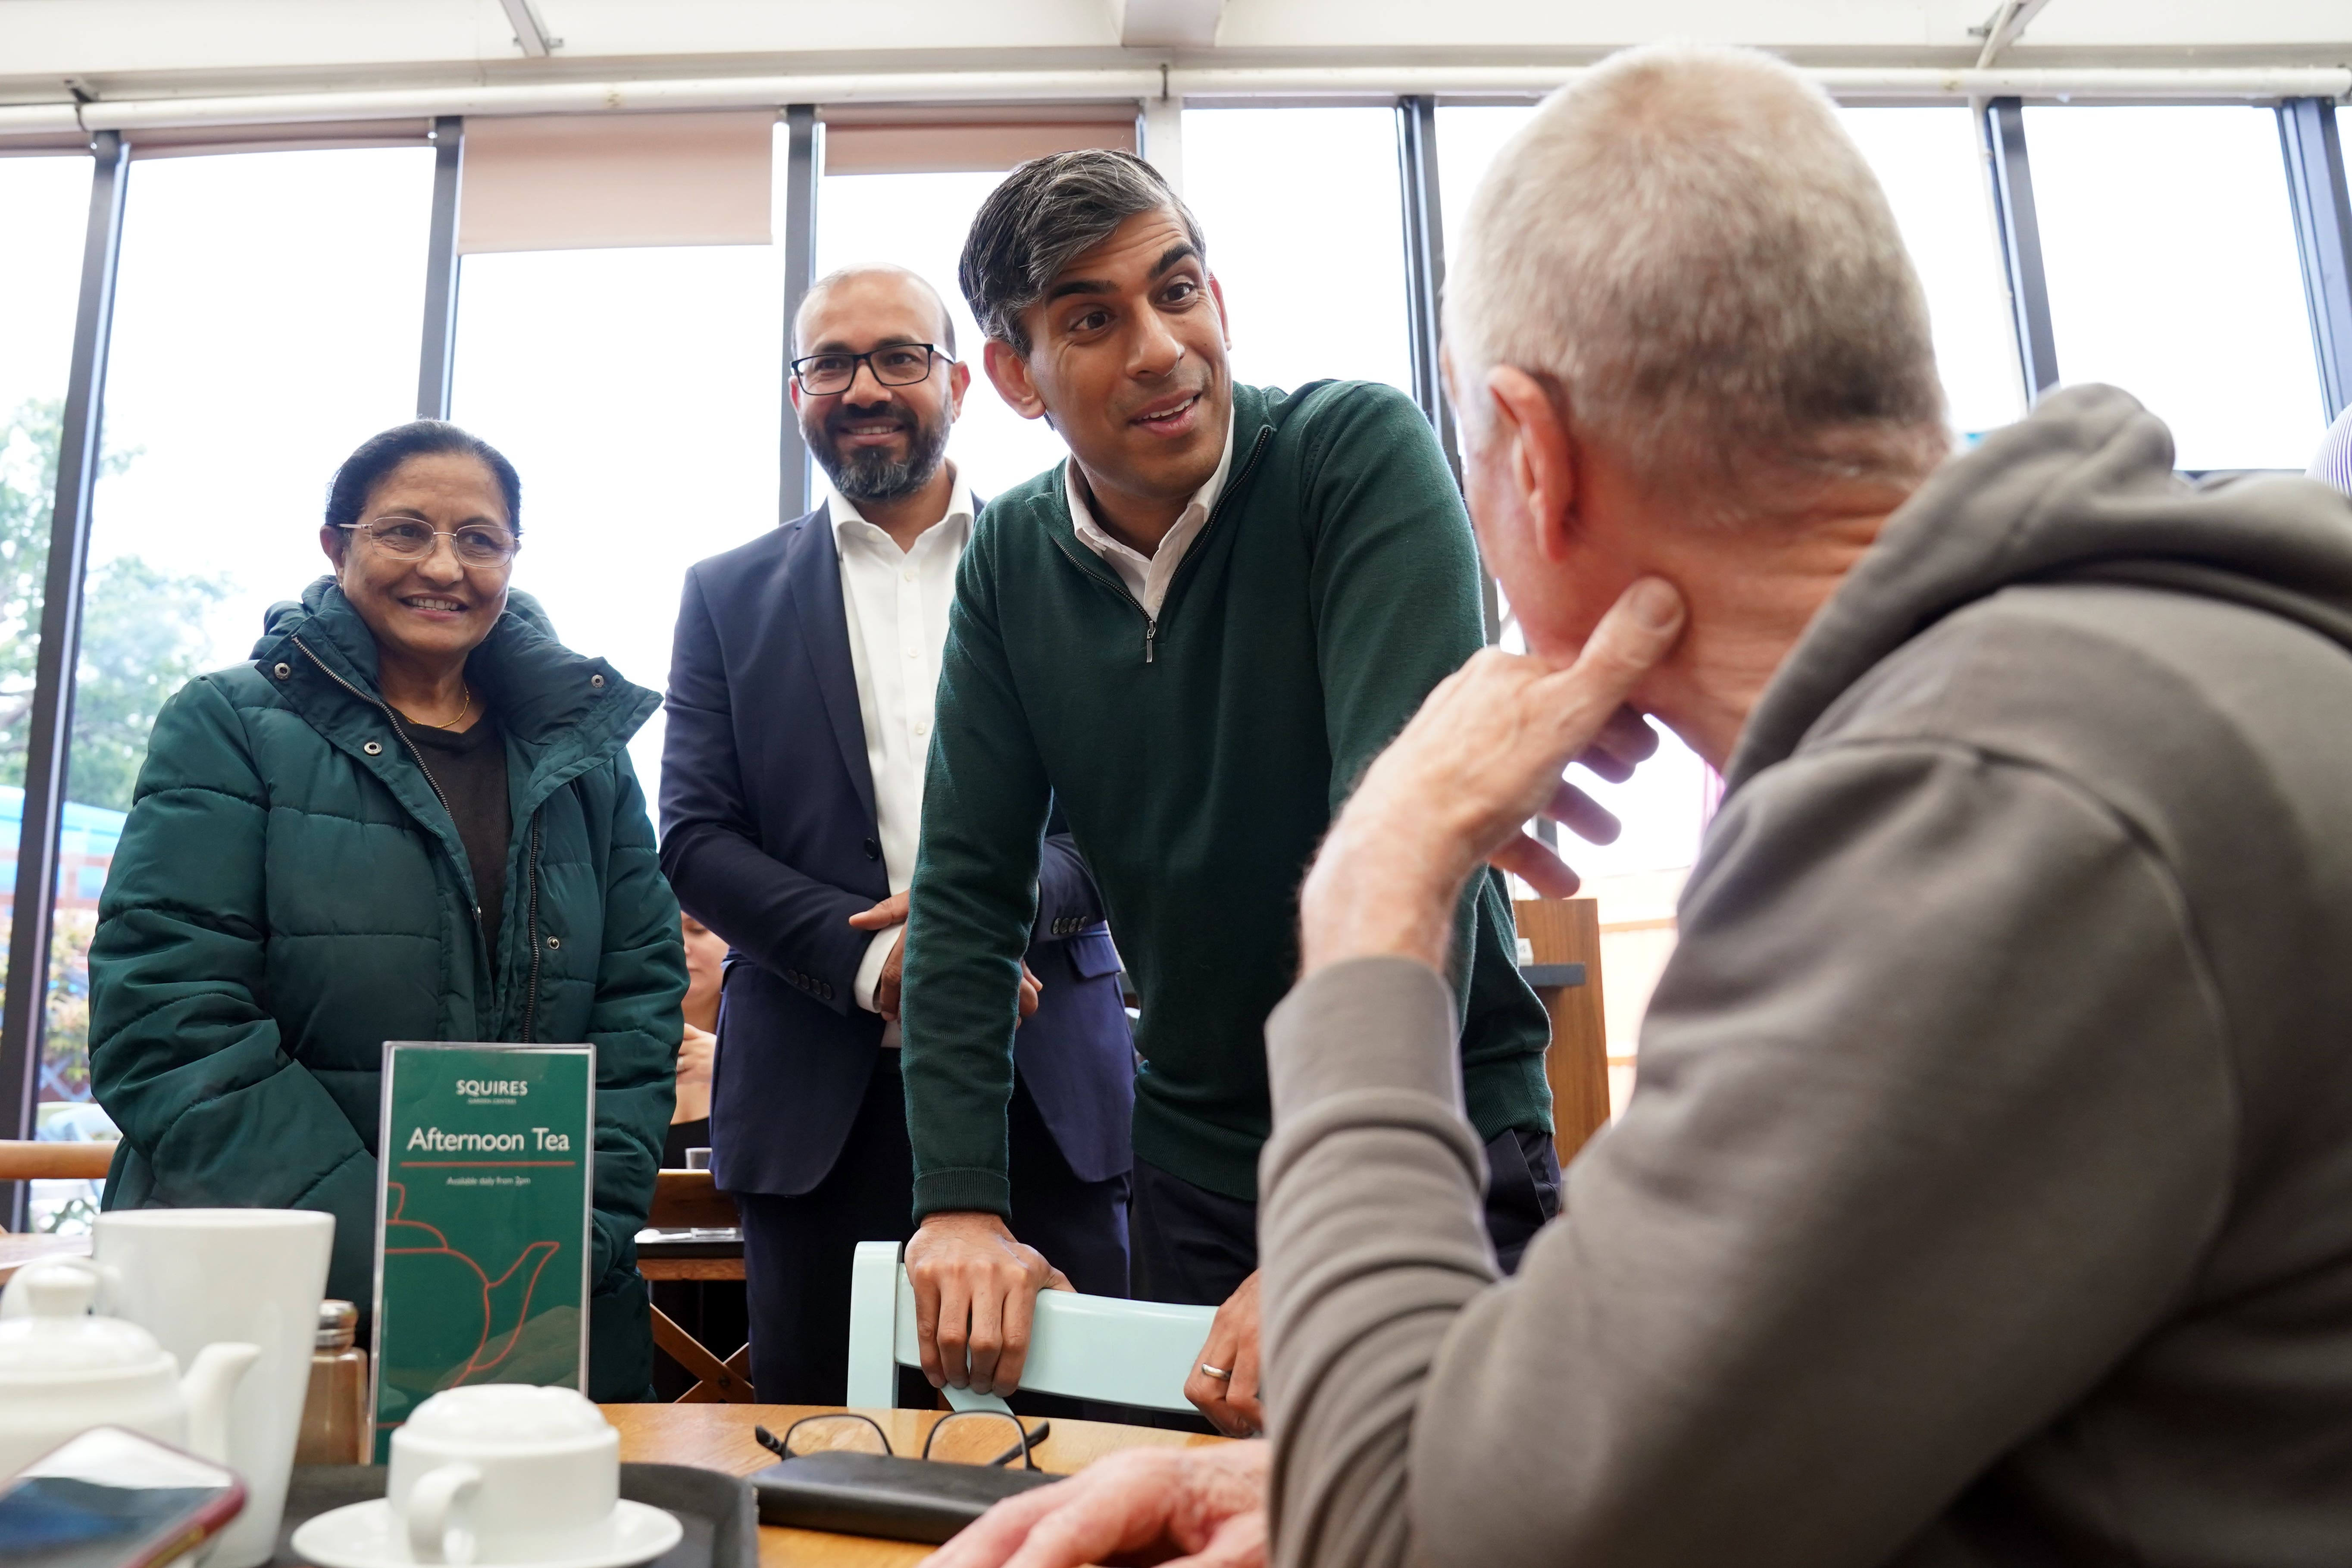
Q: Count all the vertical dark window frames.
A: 6